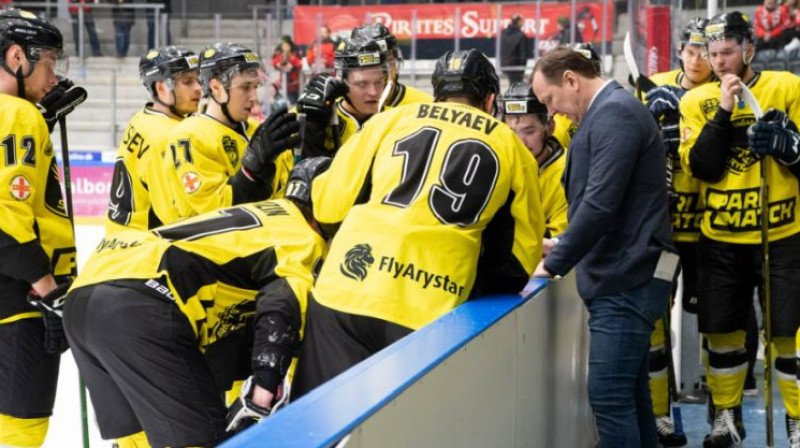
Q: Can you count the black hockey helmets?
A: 11